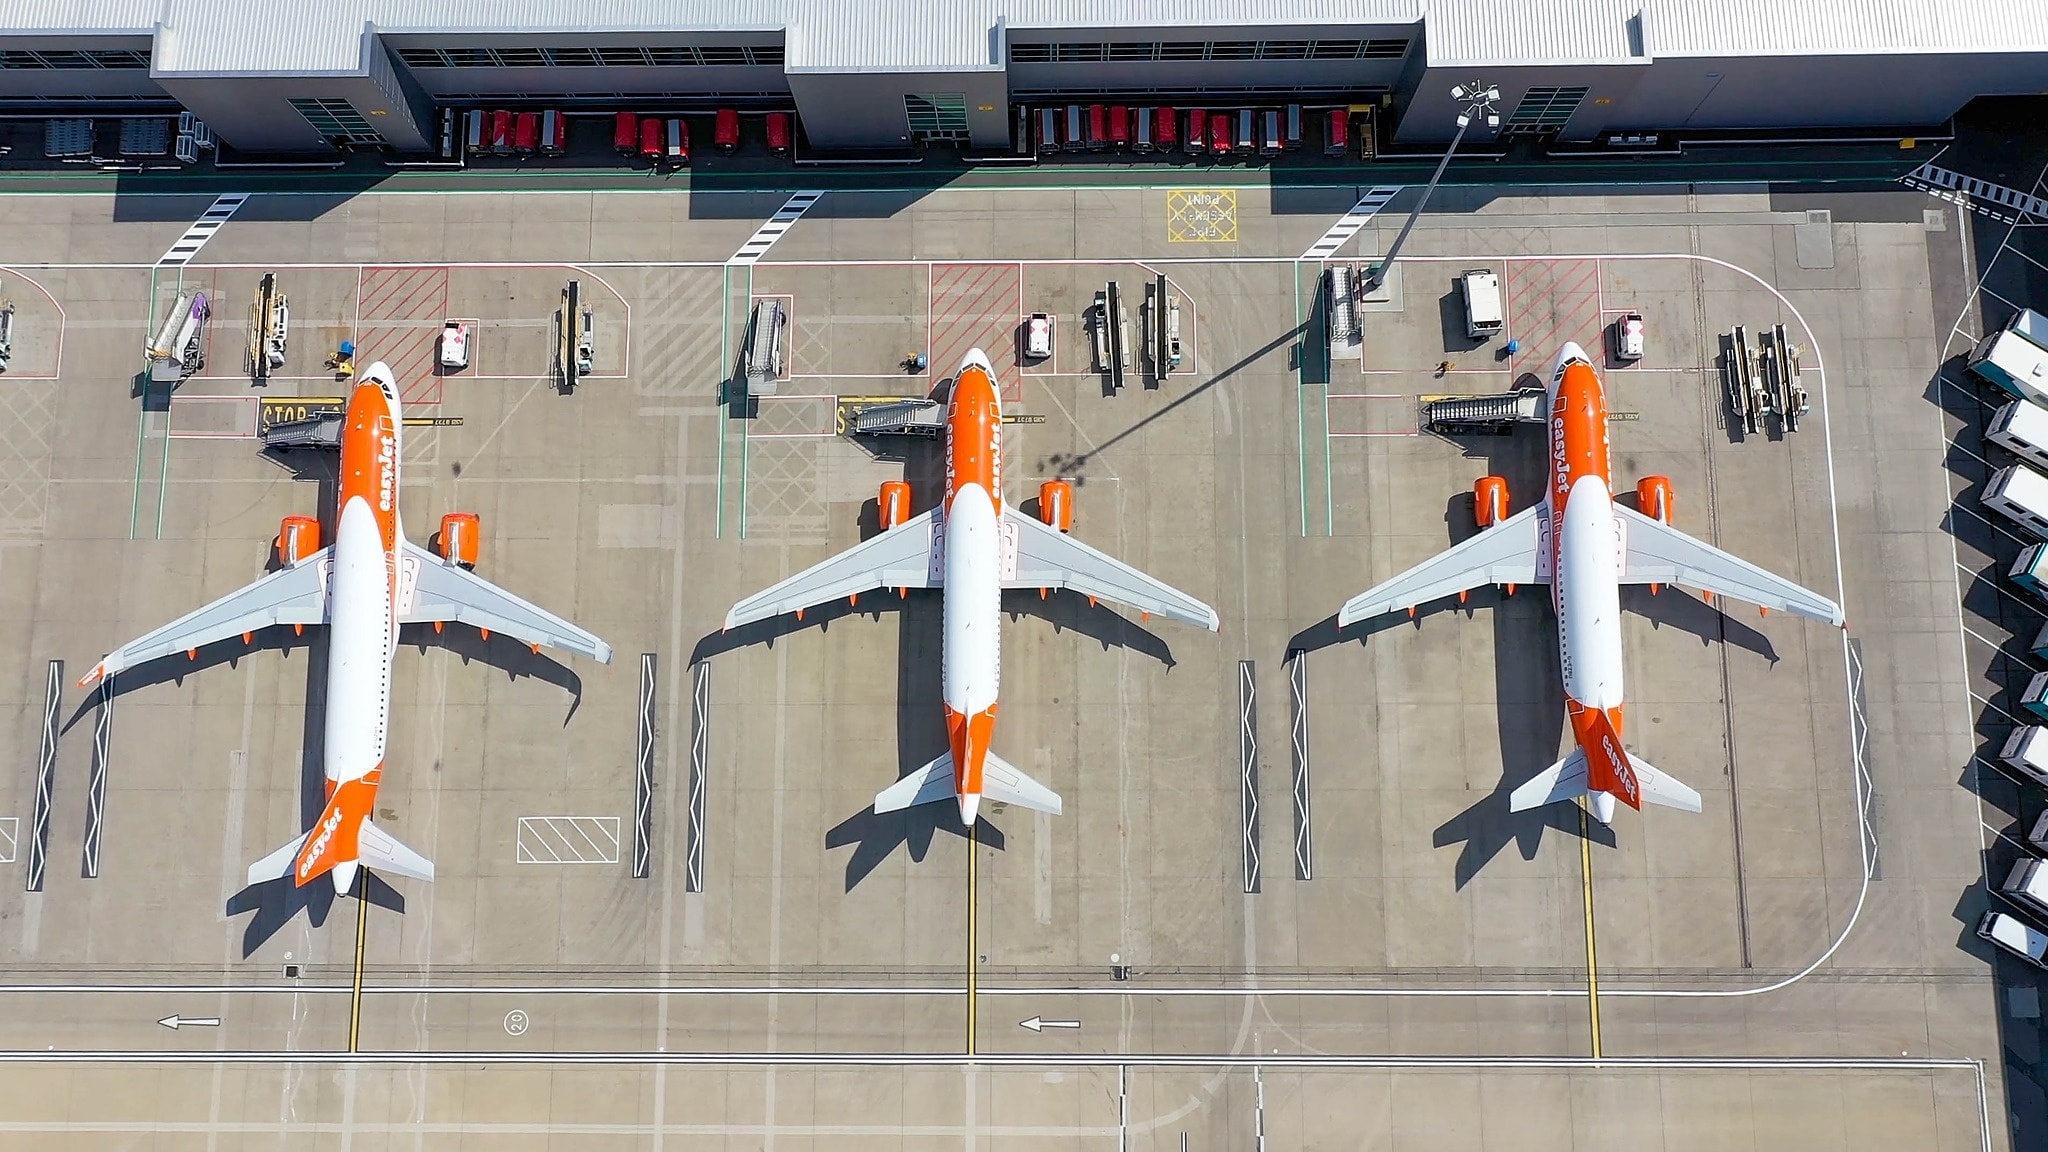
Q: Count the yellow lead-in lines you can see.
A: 3